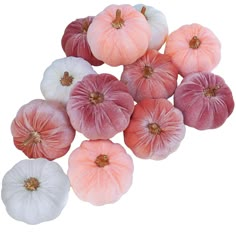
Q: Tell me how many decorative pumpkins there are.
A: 12